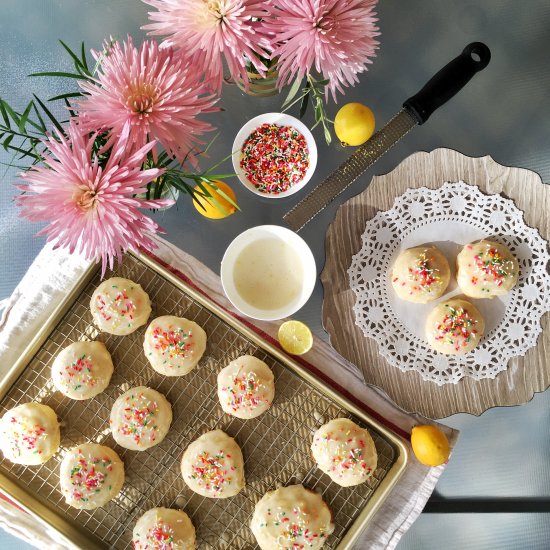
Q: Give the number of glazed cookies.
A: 14